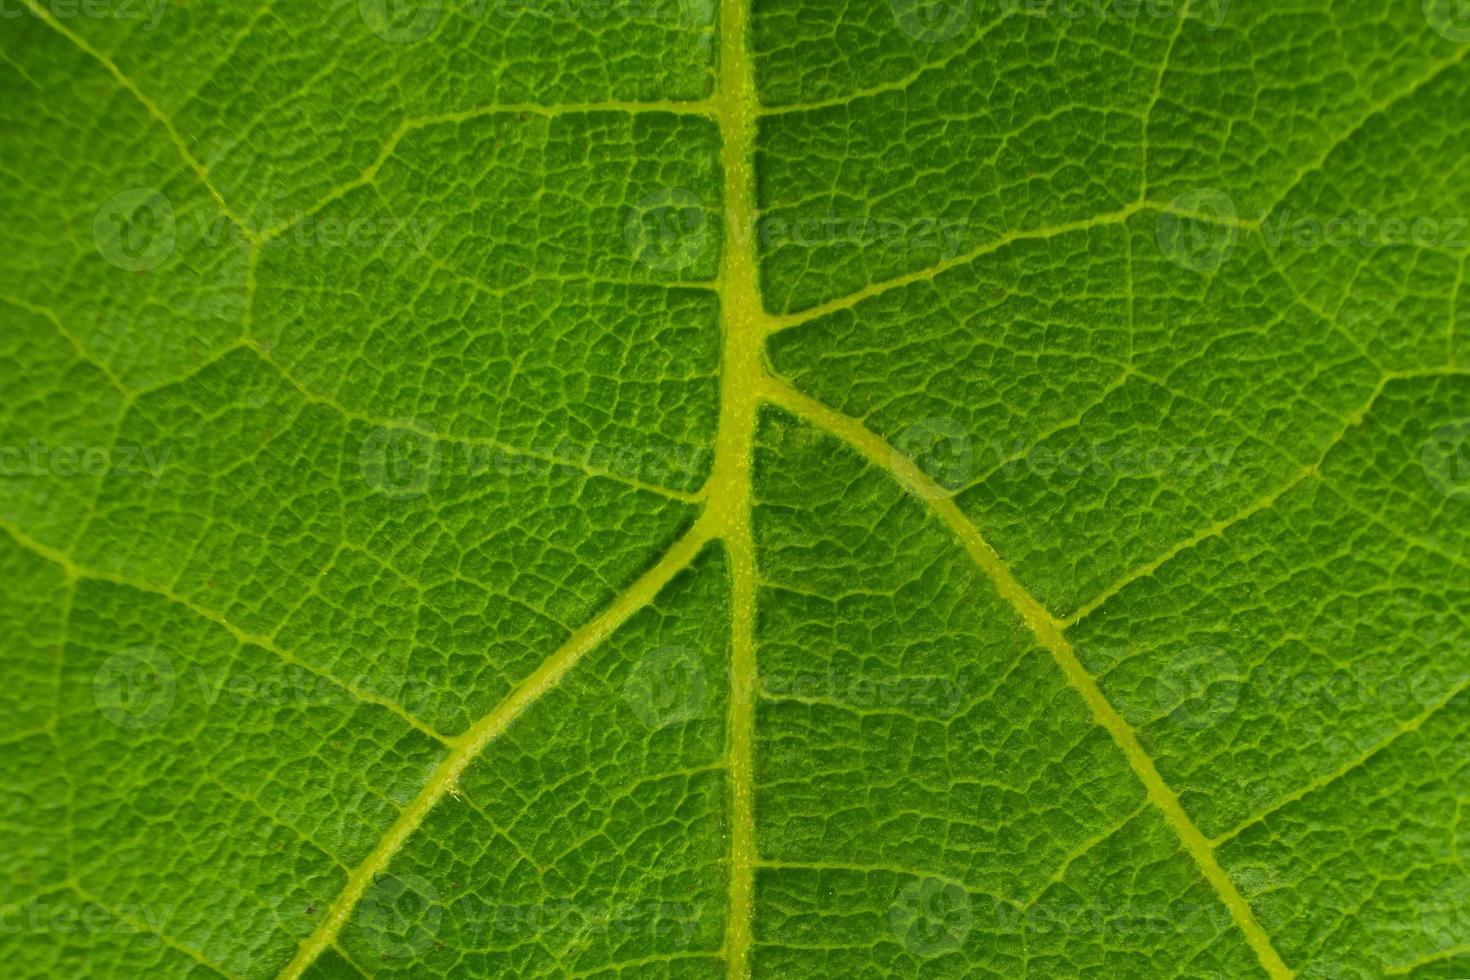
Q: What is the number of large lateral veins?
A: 2